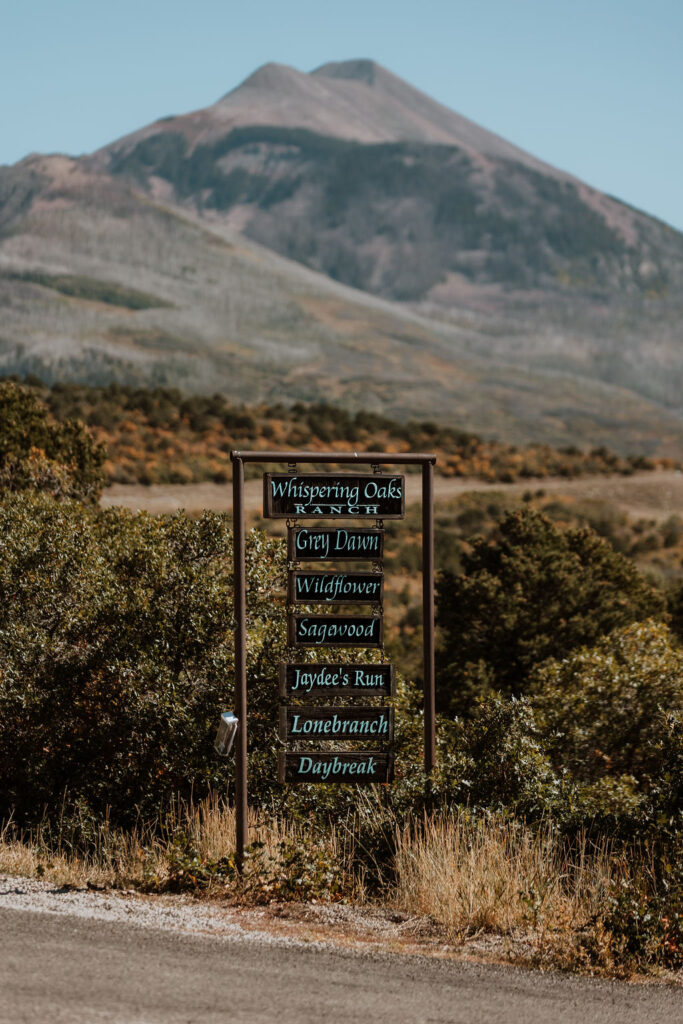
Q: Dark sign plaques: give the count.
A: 7